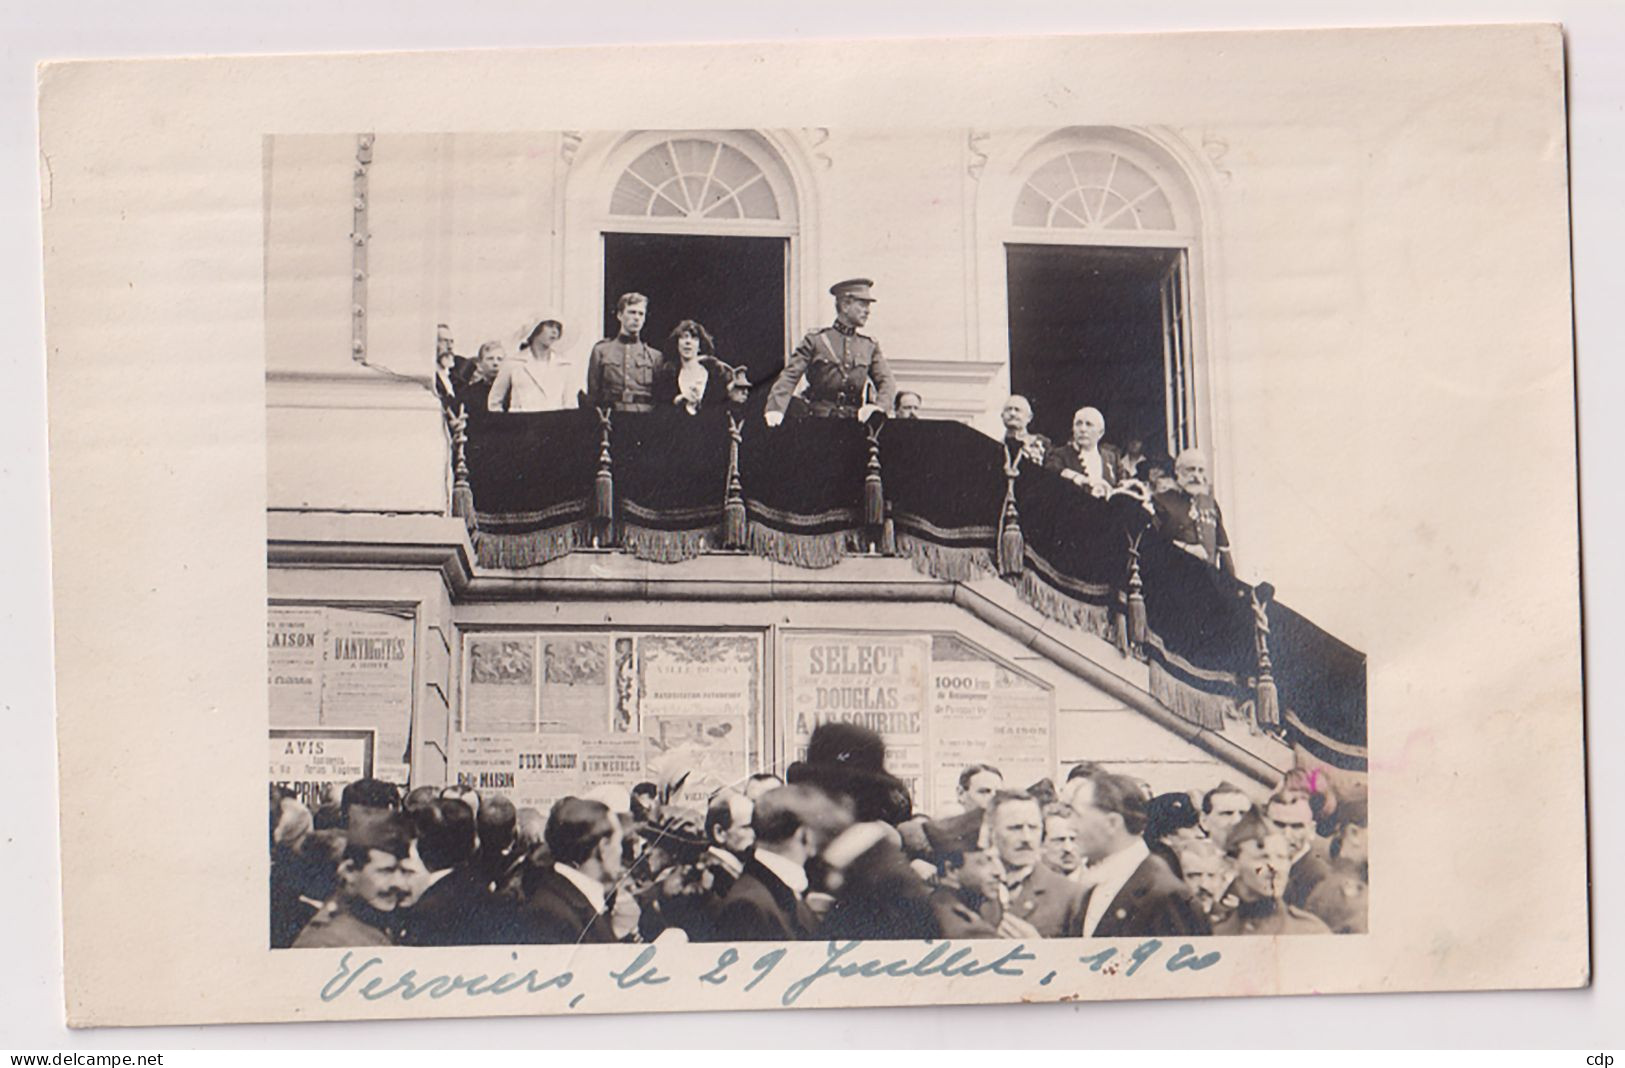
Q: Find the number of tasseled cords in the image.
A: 7